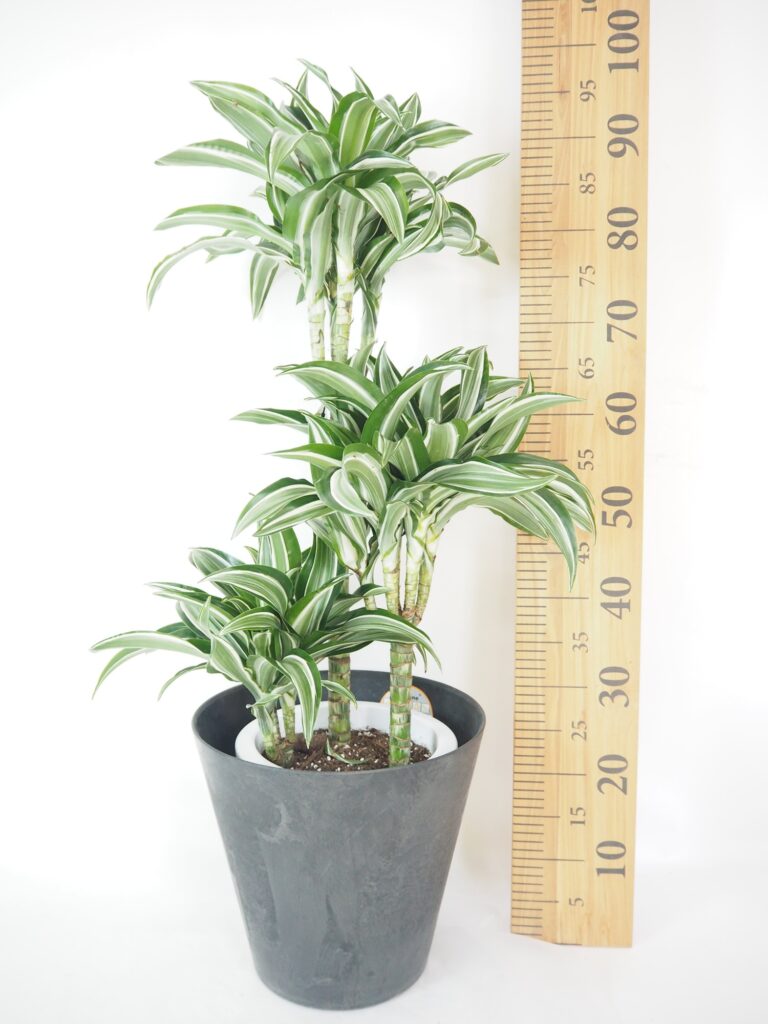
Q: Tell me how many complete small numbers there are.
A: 10